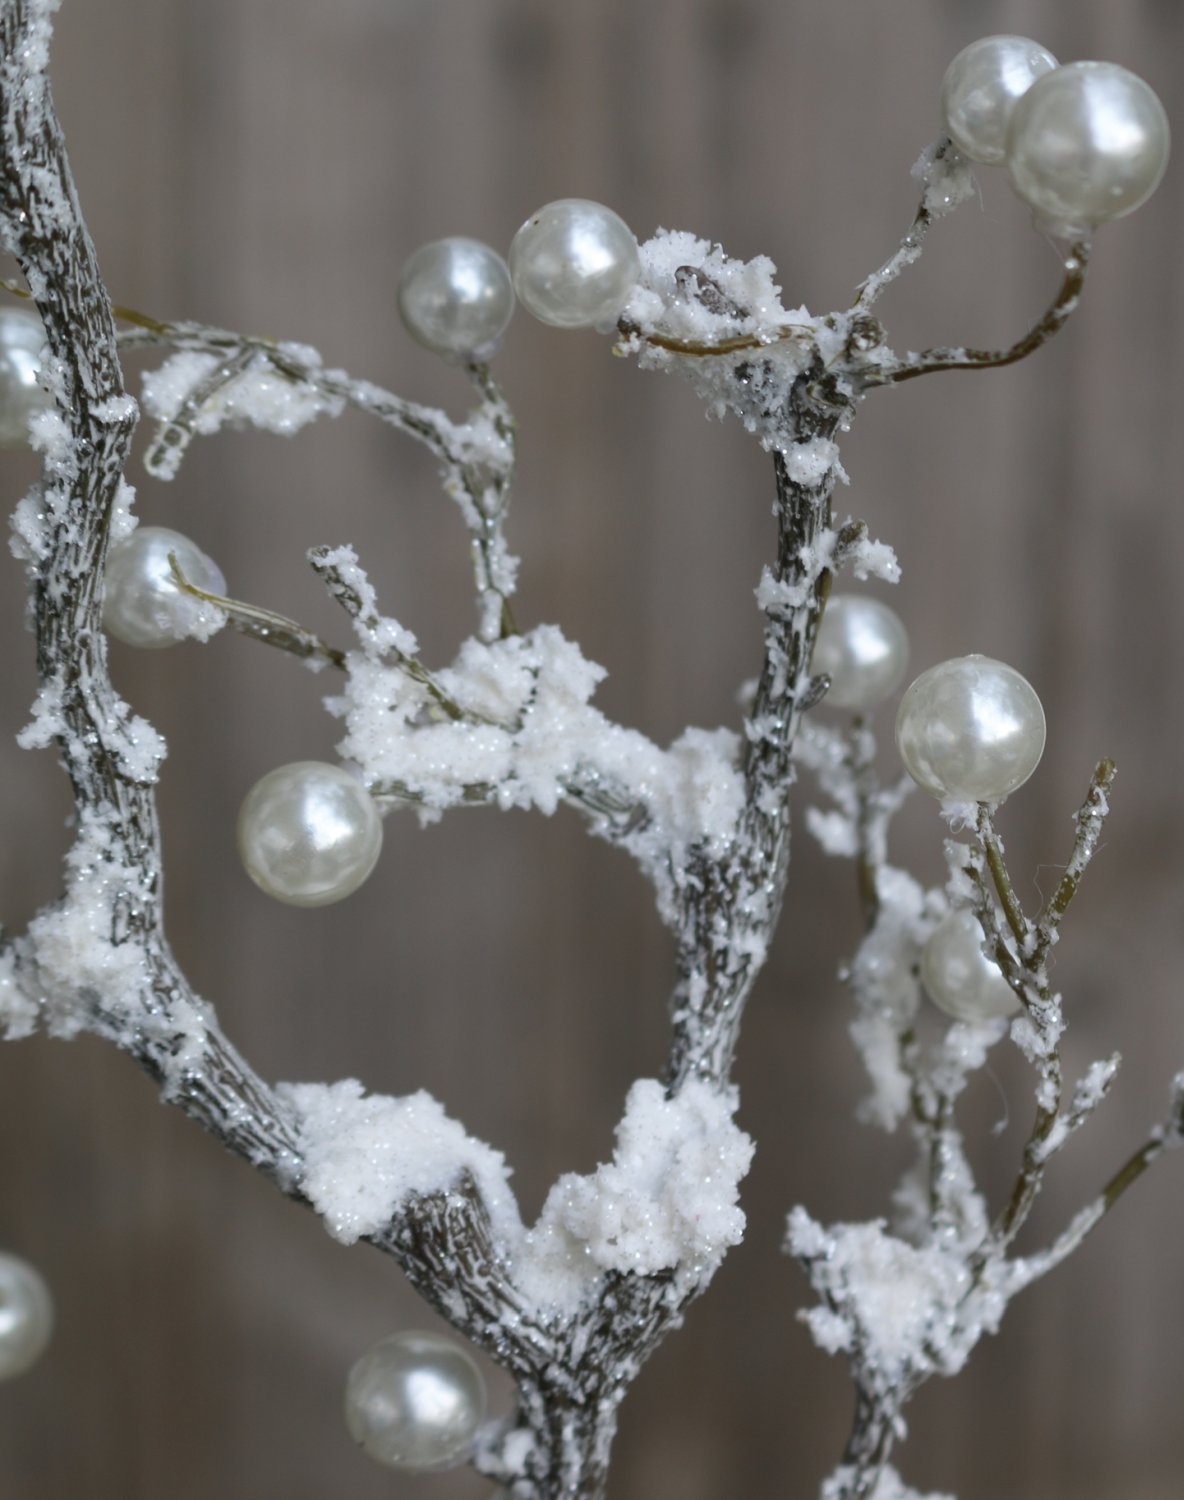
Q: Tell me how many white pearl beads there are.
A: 12